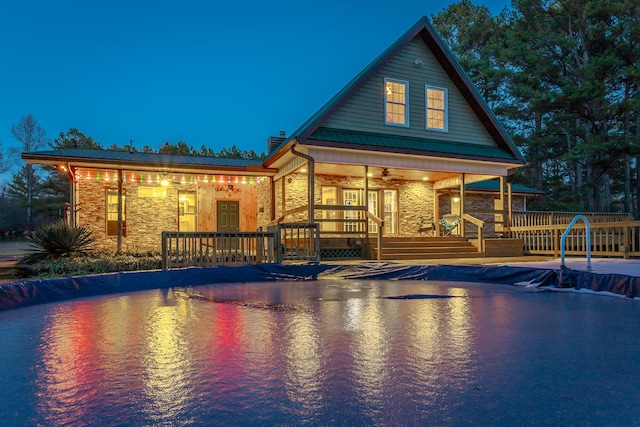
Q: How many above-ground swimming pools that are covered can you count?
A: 1